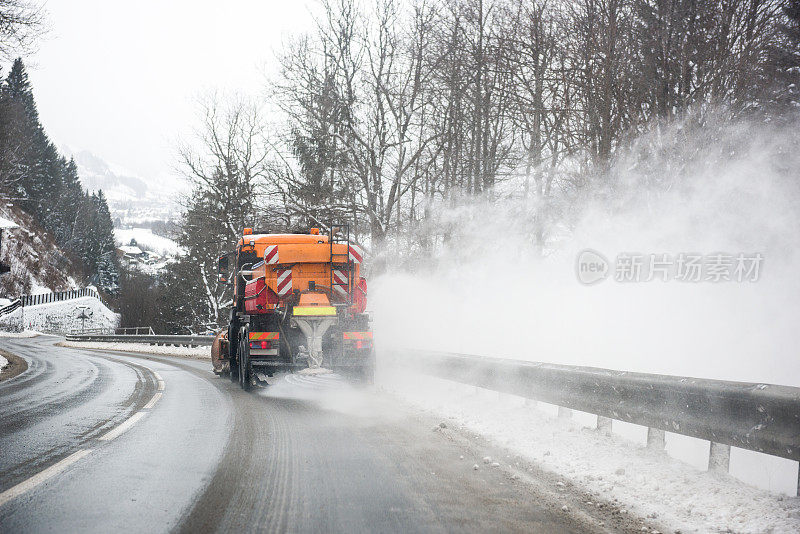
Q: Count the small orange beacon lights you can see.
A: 2